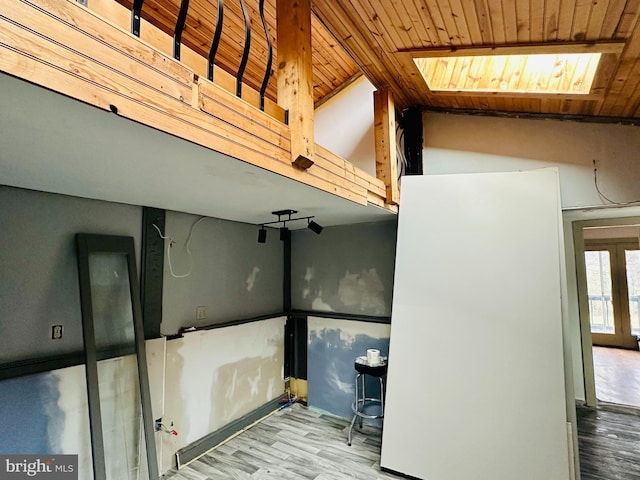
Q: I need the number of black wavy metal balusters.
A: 5